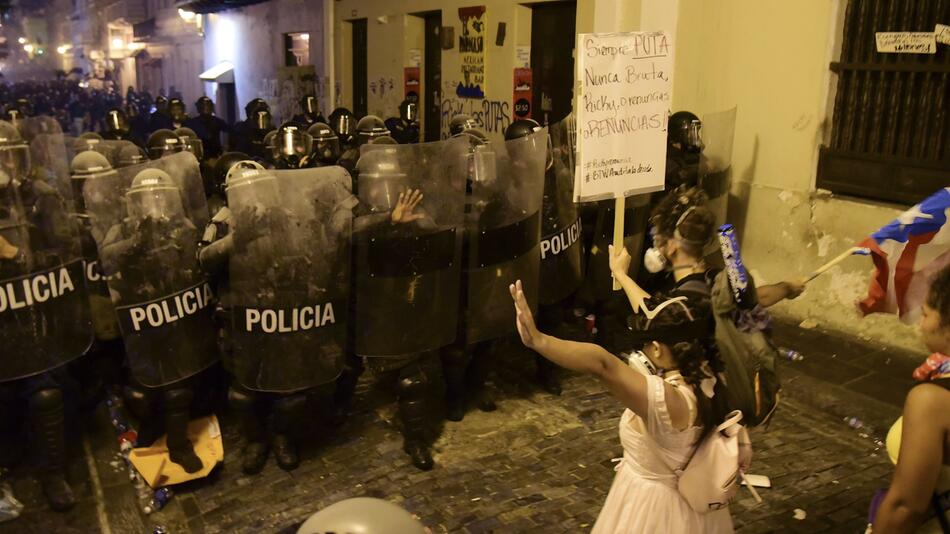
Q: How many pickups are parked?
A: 0